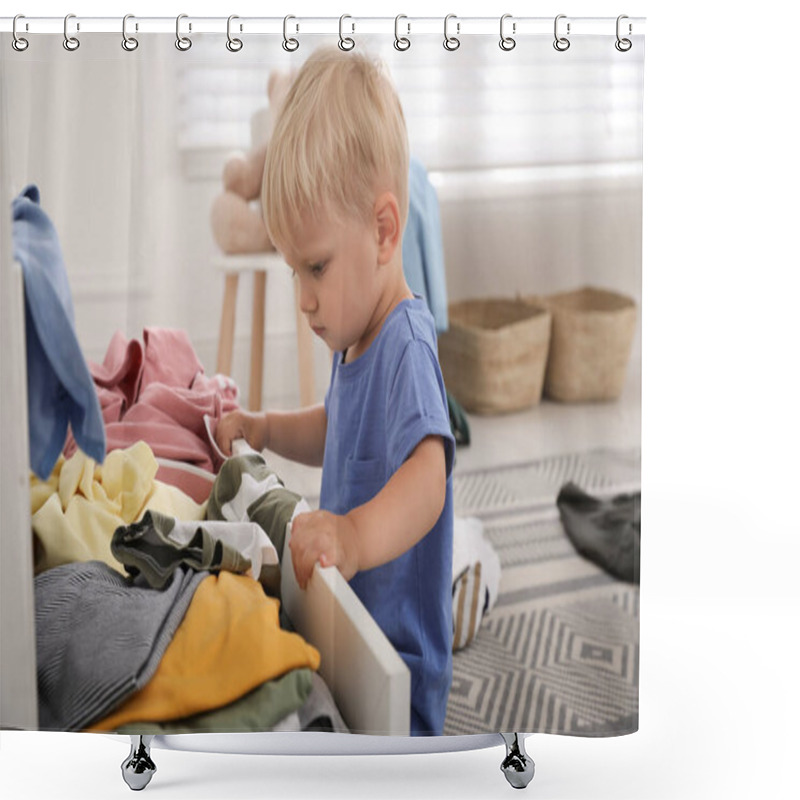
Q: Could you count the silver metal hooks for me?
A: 12